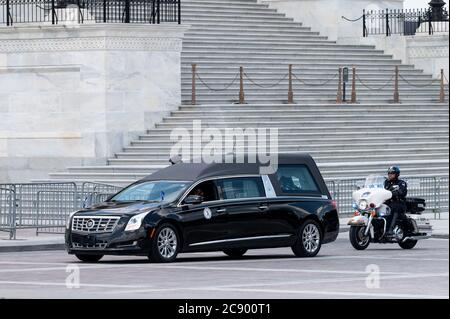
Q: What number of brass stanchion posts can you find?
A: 7